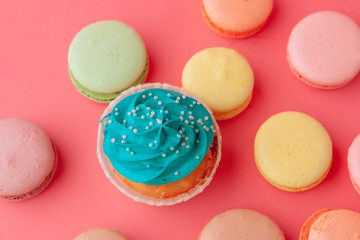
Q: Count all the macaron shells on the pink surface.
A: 10